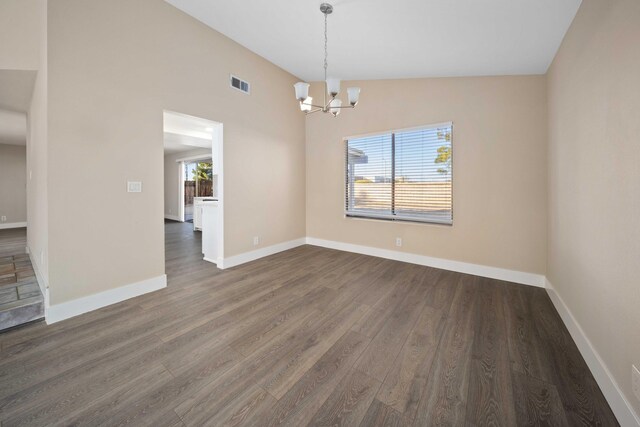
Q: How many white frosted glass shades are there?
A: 5